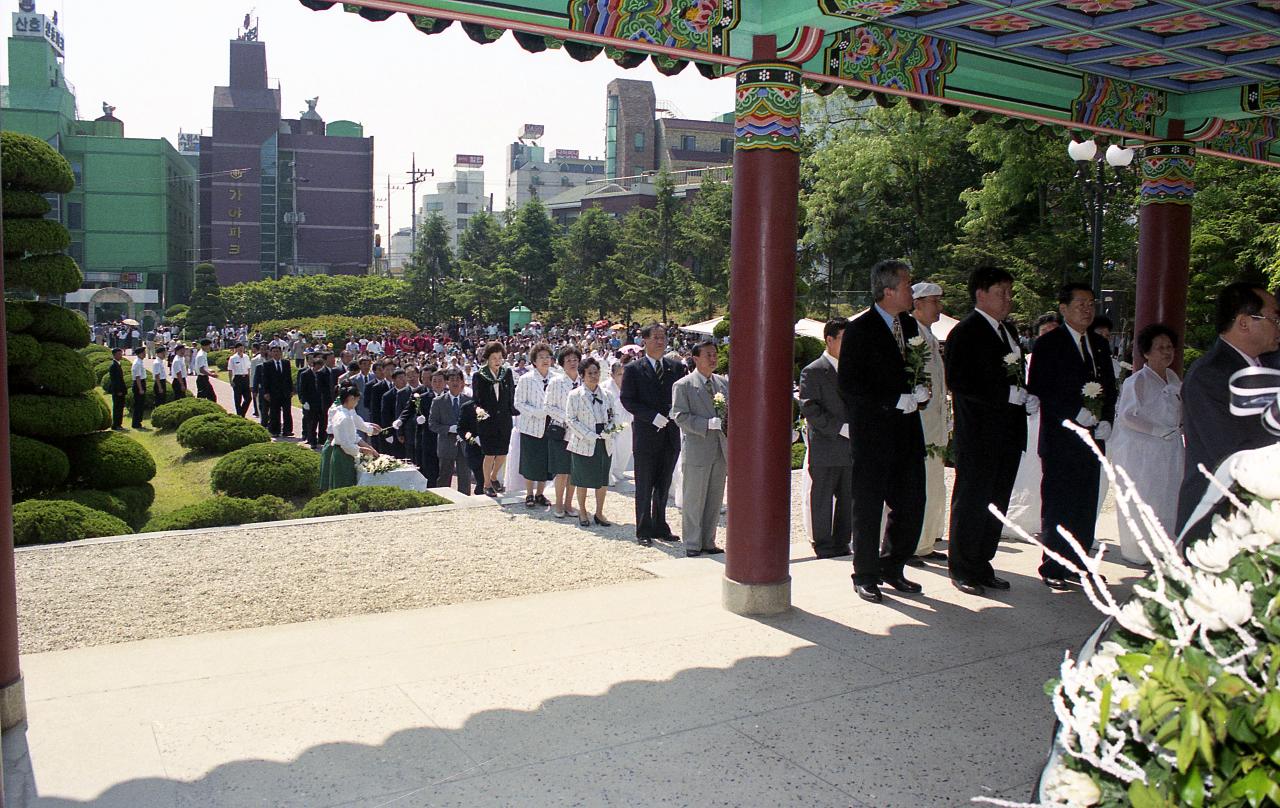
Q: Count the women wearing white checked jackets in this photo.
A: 3